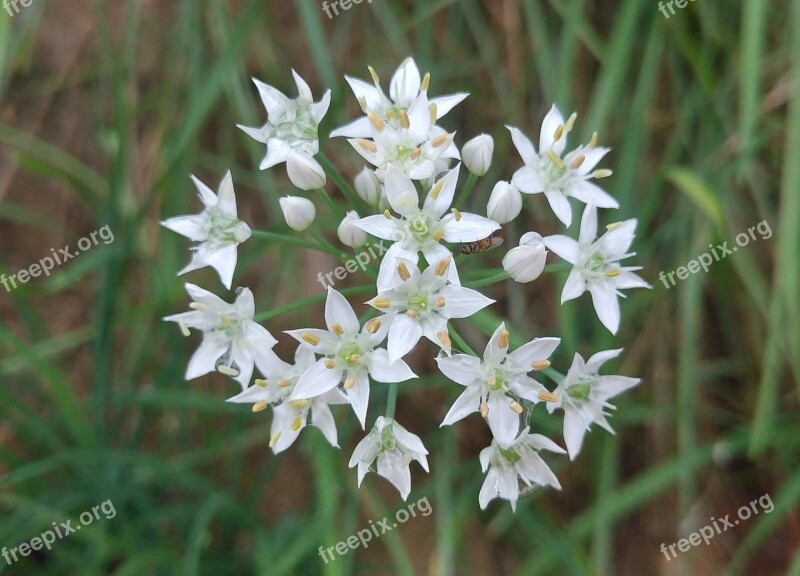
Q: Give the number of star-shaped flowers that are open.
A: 15